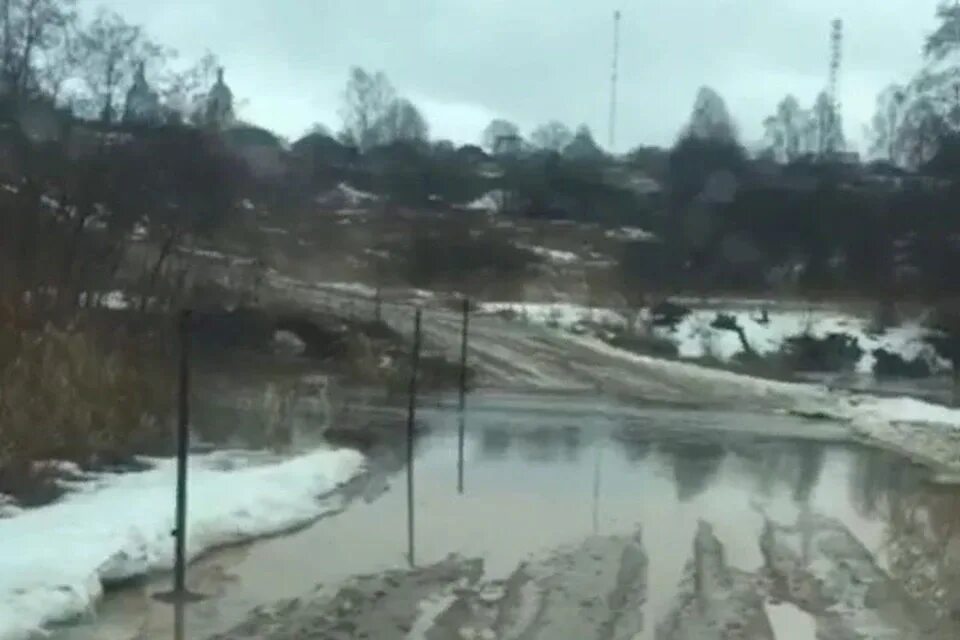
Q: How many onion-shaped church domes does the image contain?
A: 2